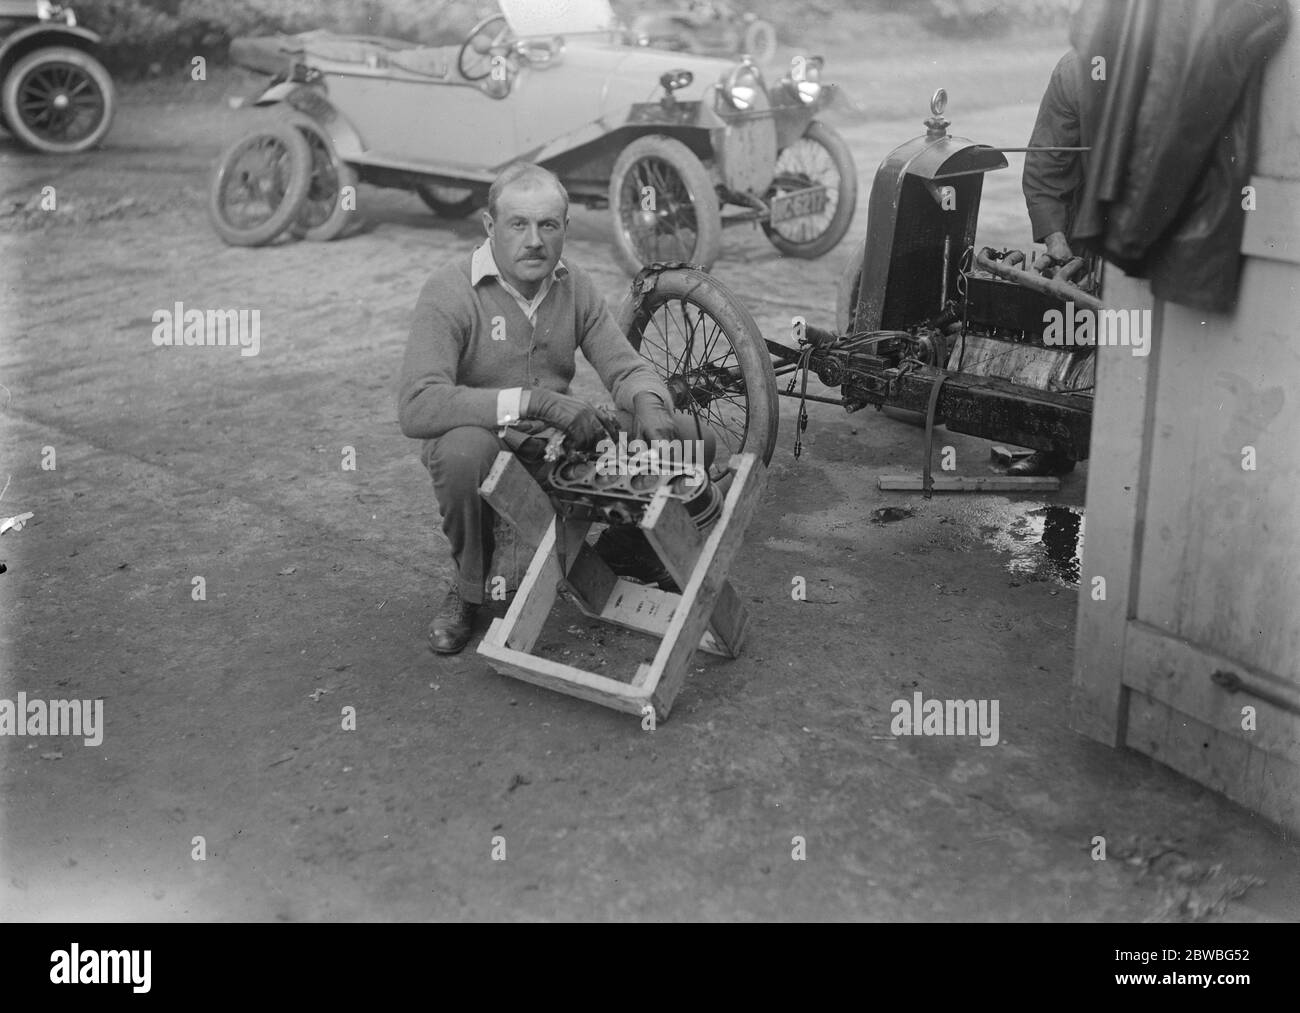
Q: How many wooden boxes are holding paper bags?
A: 0